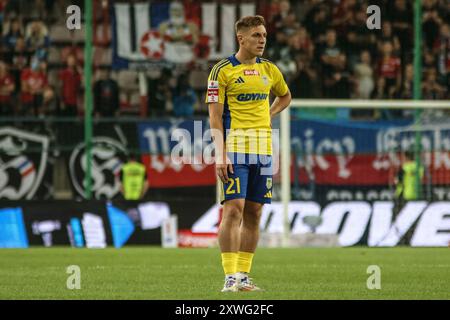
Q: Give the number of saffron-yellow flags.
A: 0